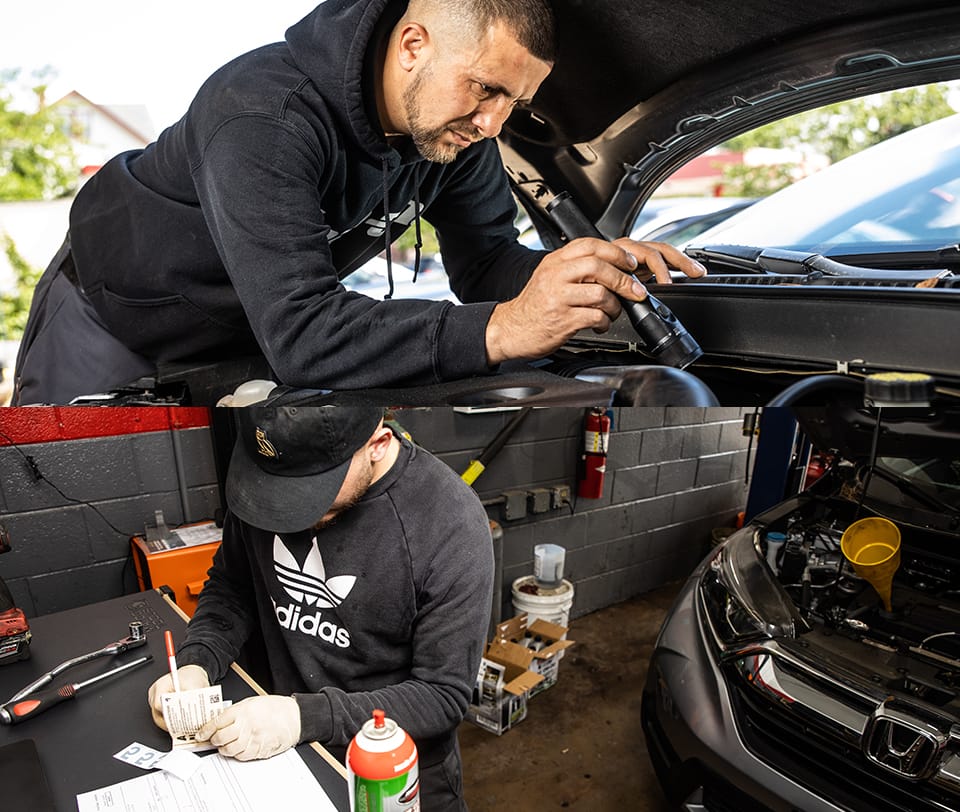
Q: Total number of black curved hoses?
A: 2